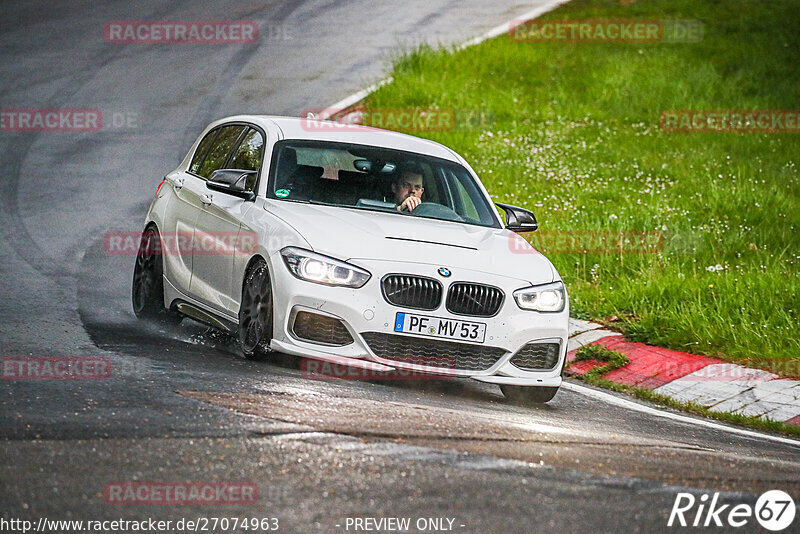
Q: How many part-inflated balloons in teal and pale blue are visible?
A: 0